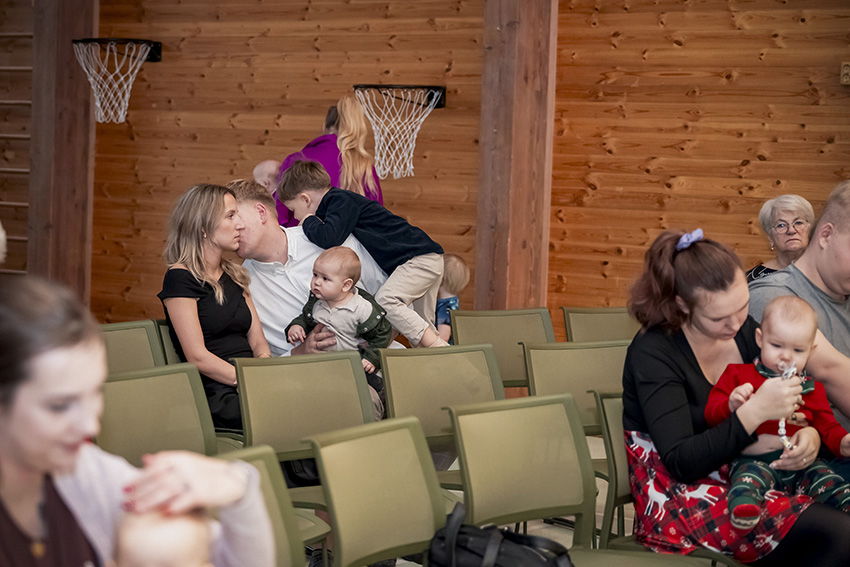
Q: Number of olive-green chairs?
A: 12